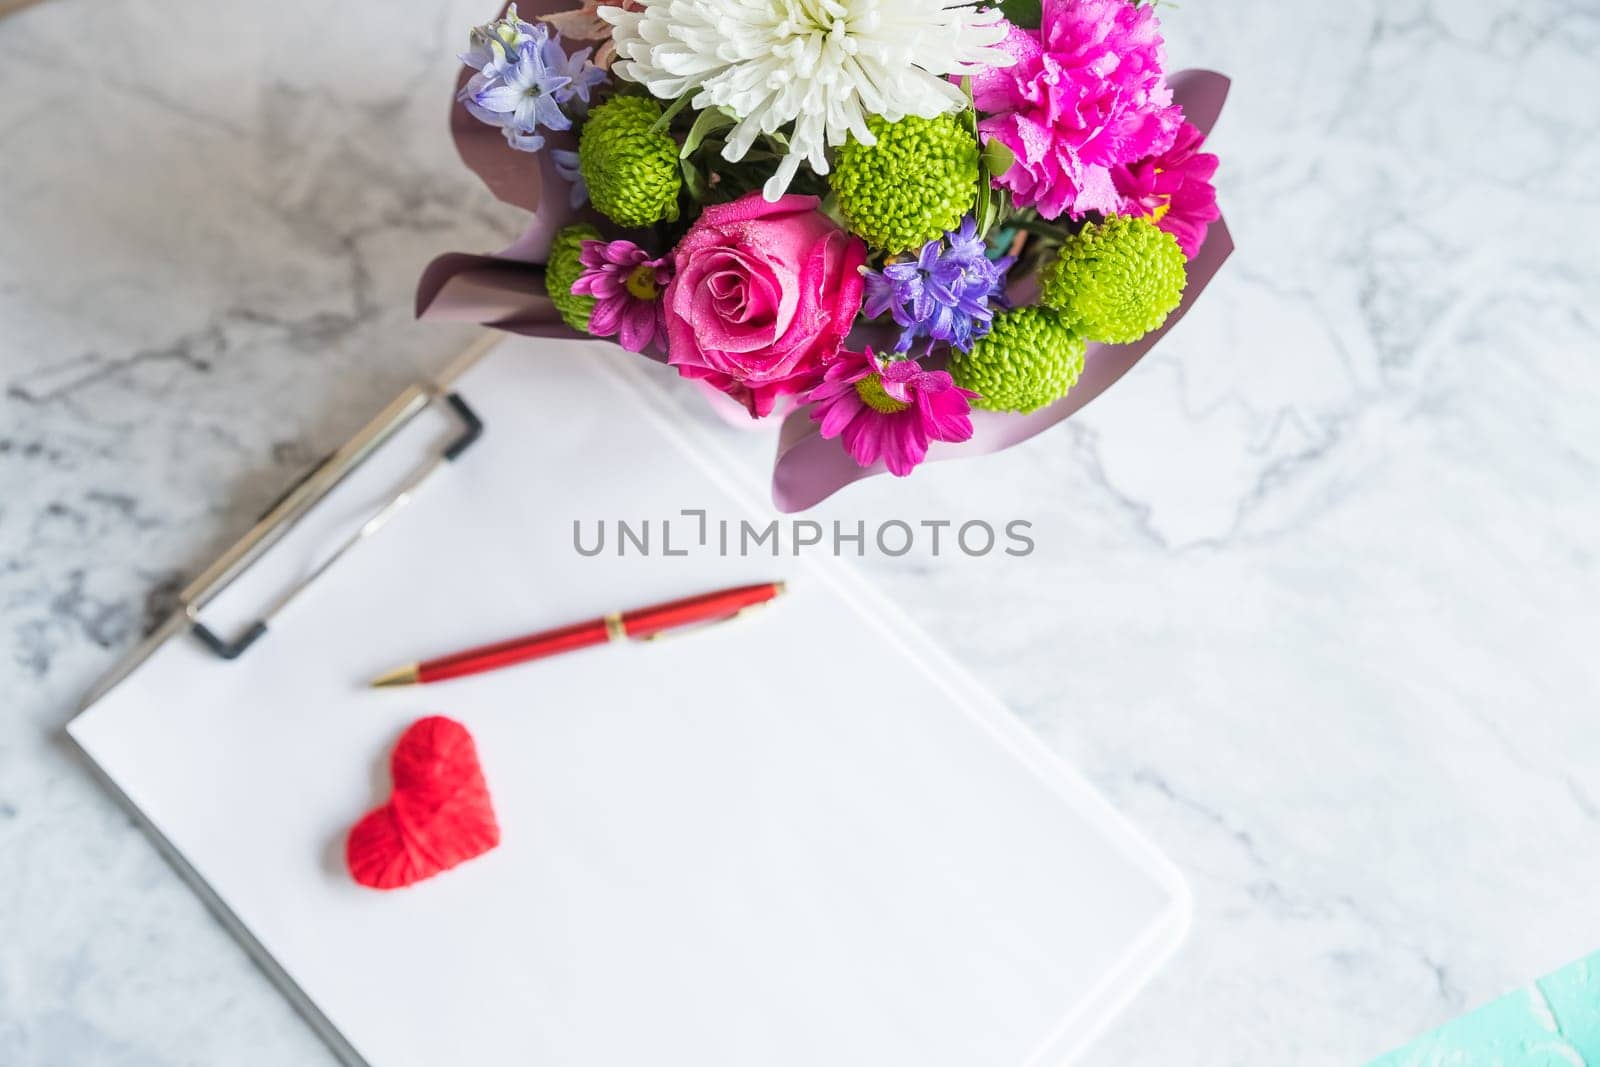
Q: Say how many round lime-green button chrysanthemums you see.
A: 5